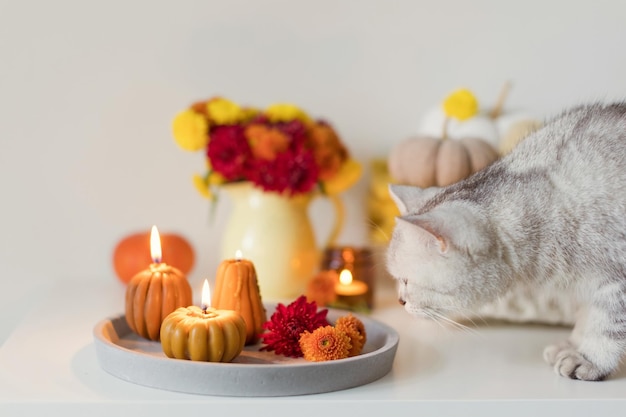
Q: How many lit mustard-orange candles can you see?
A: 3